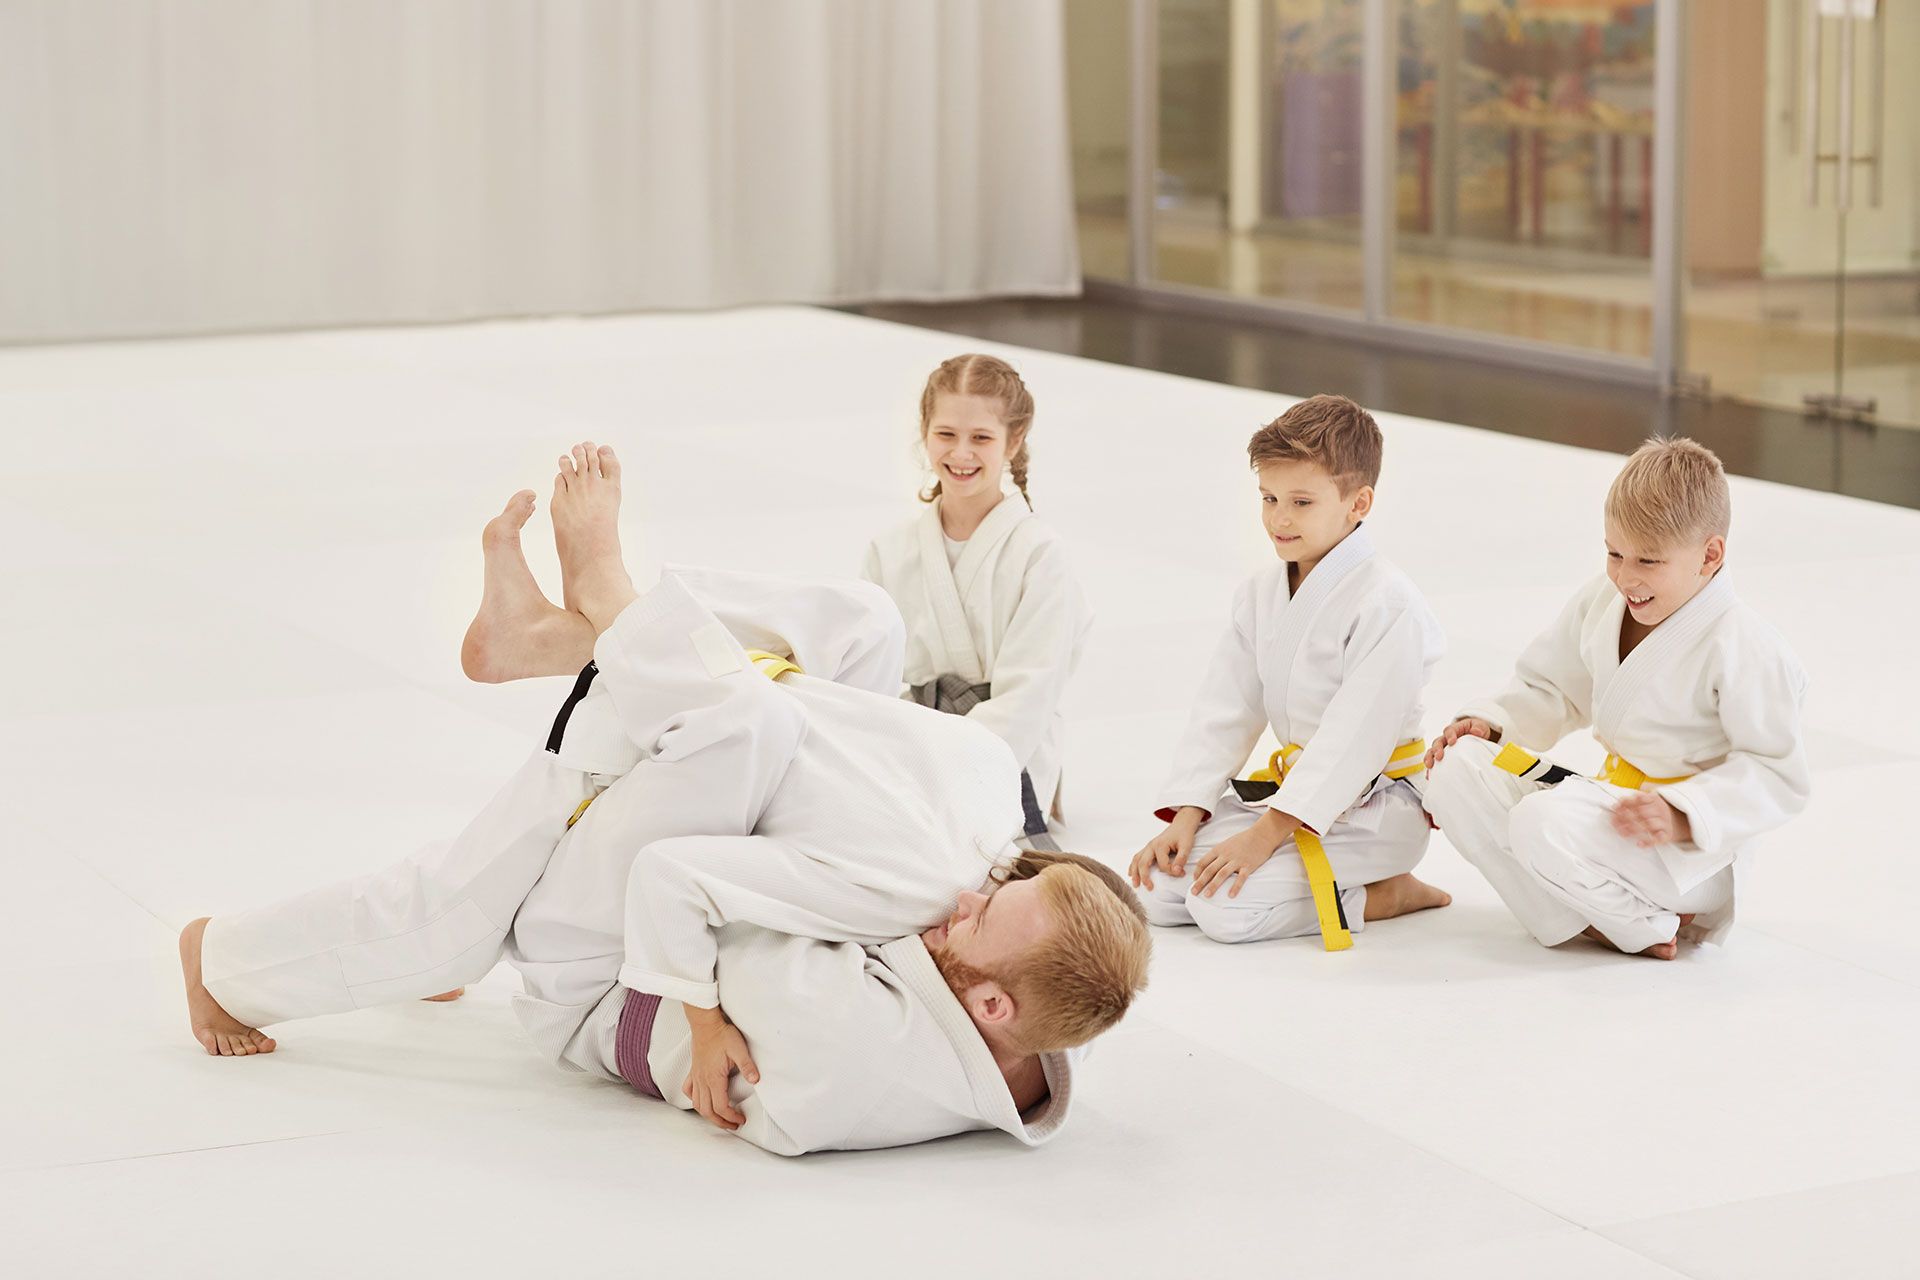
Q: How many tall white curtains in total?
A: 1